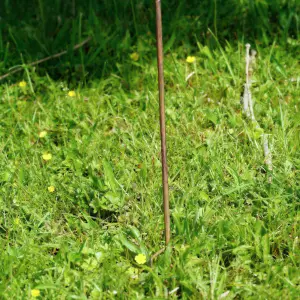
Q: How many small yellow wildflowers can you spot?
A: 9